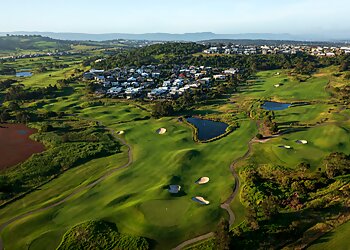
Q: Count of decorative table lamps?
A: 0